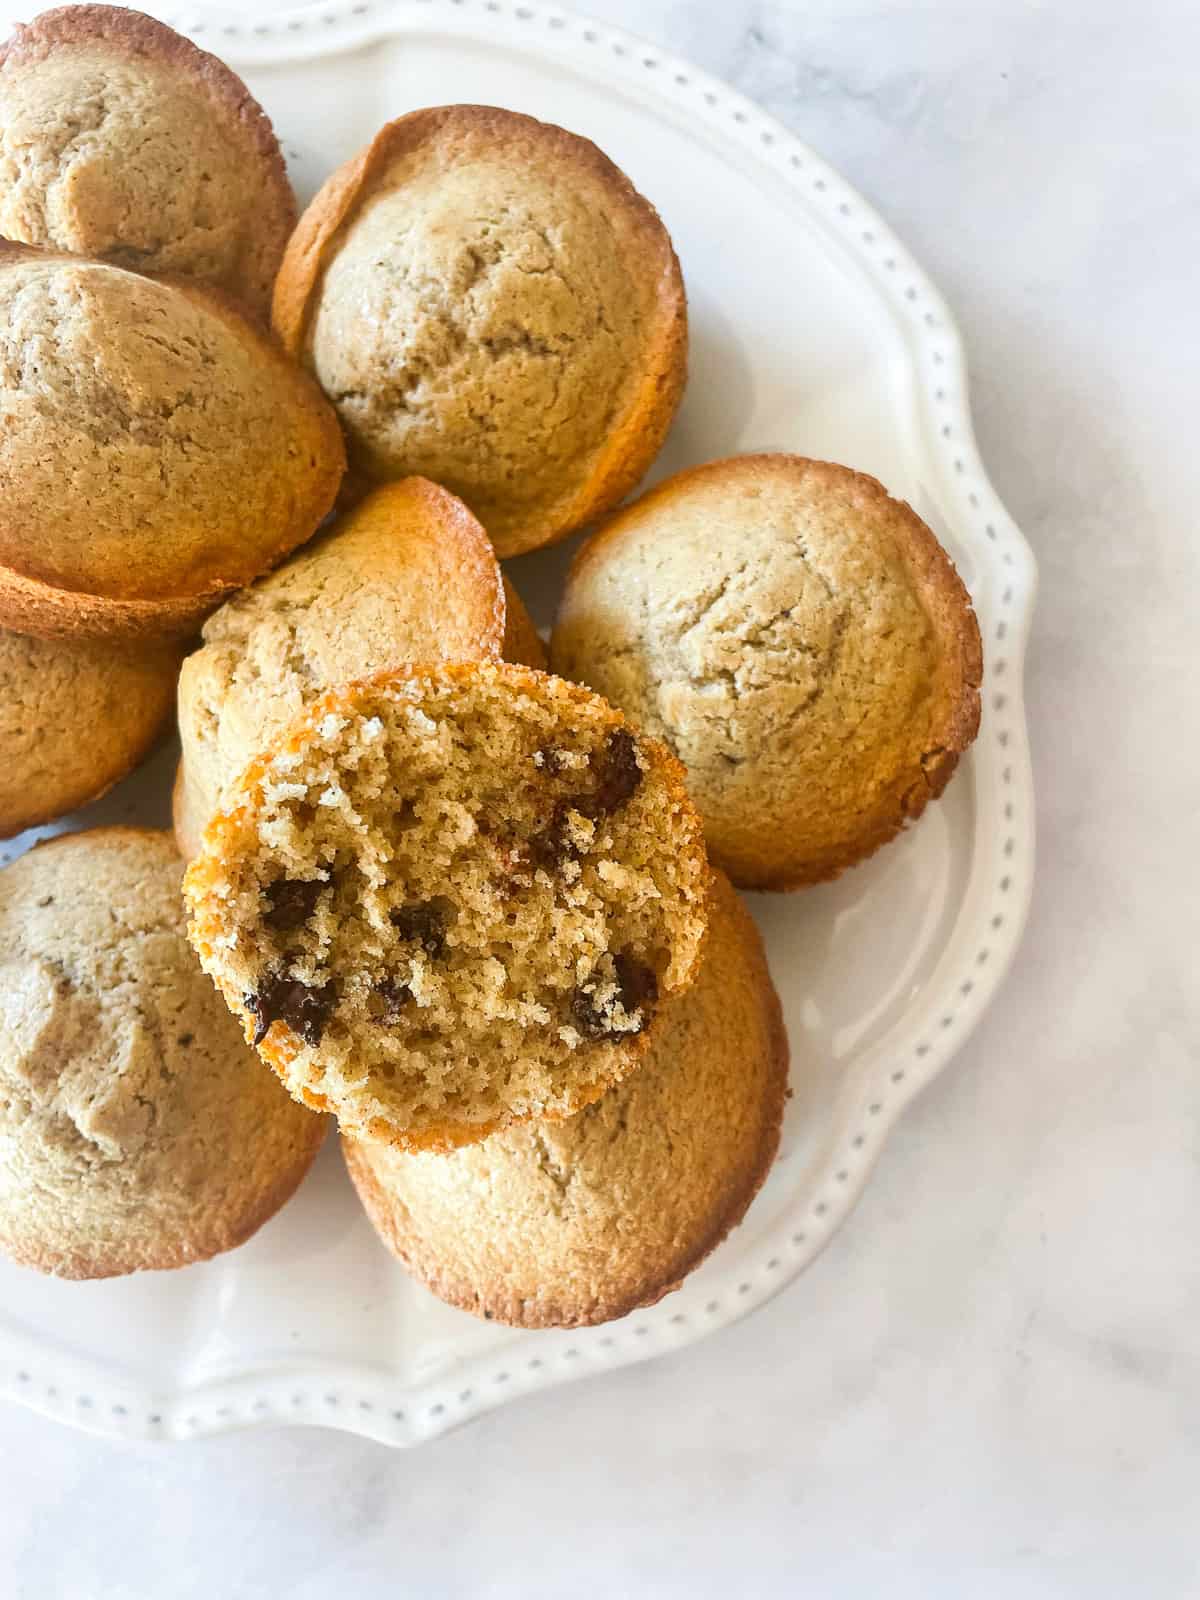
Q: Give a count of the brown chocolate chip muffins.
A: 9